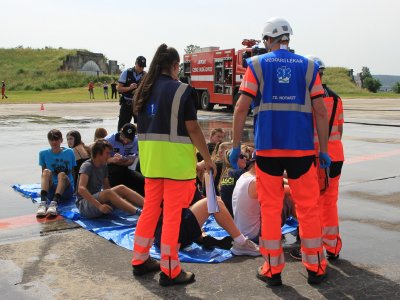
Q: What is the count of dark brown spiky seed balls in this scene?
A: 0